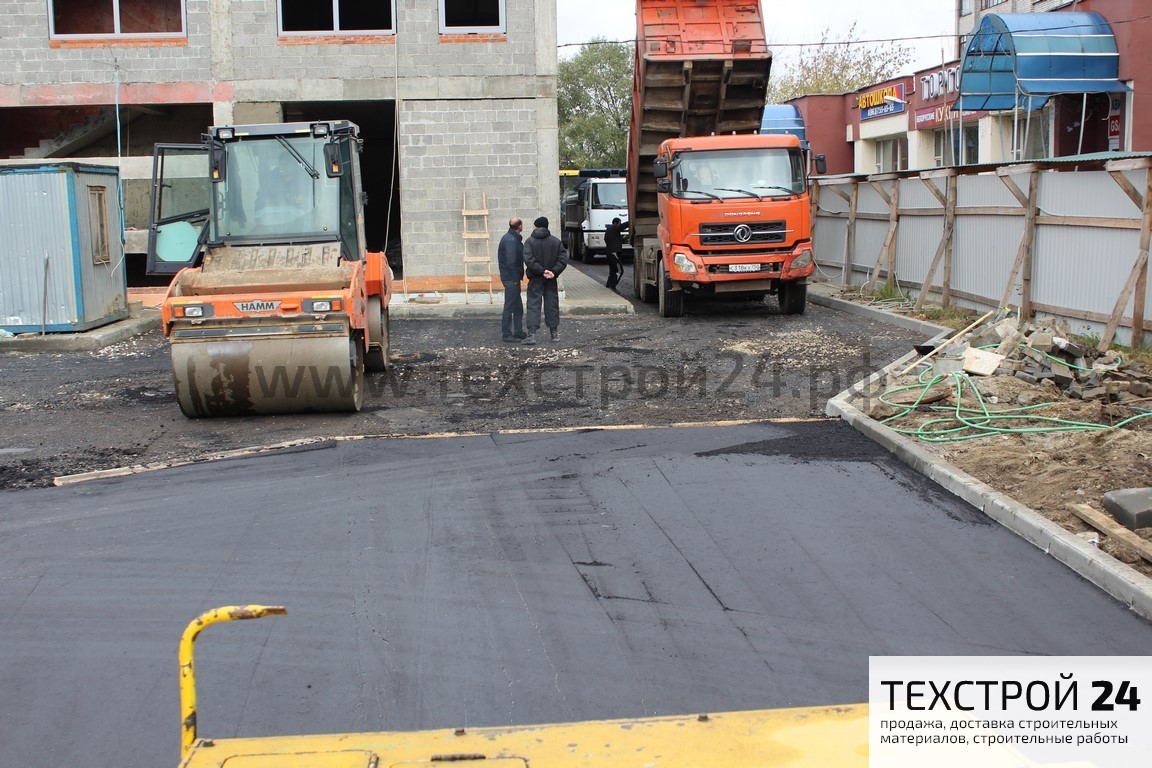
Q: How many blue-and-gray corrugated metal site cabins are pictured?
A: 1